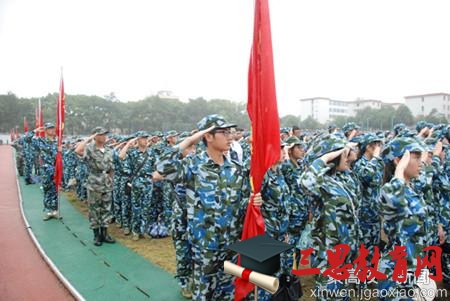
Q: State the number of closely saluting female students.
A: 2